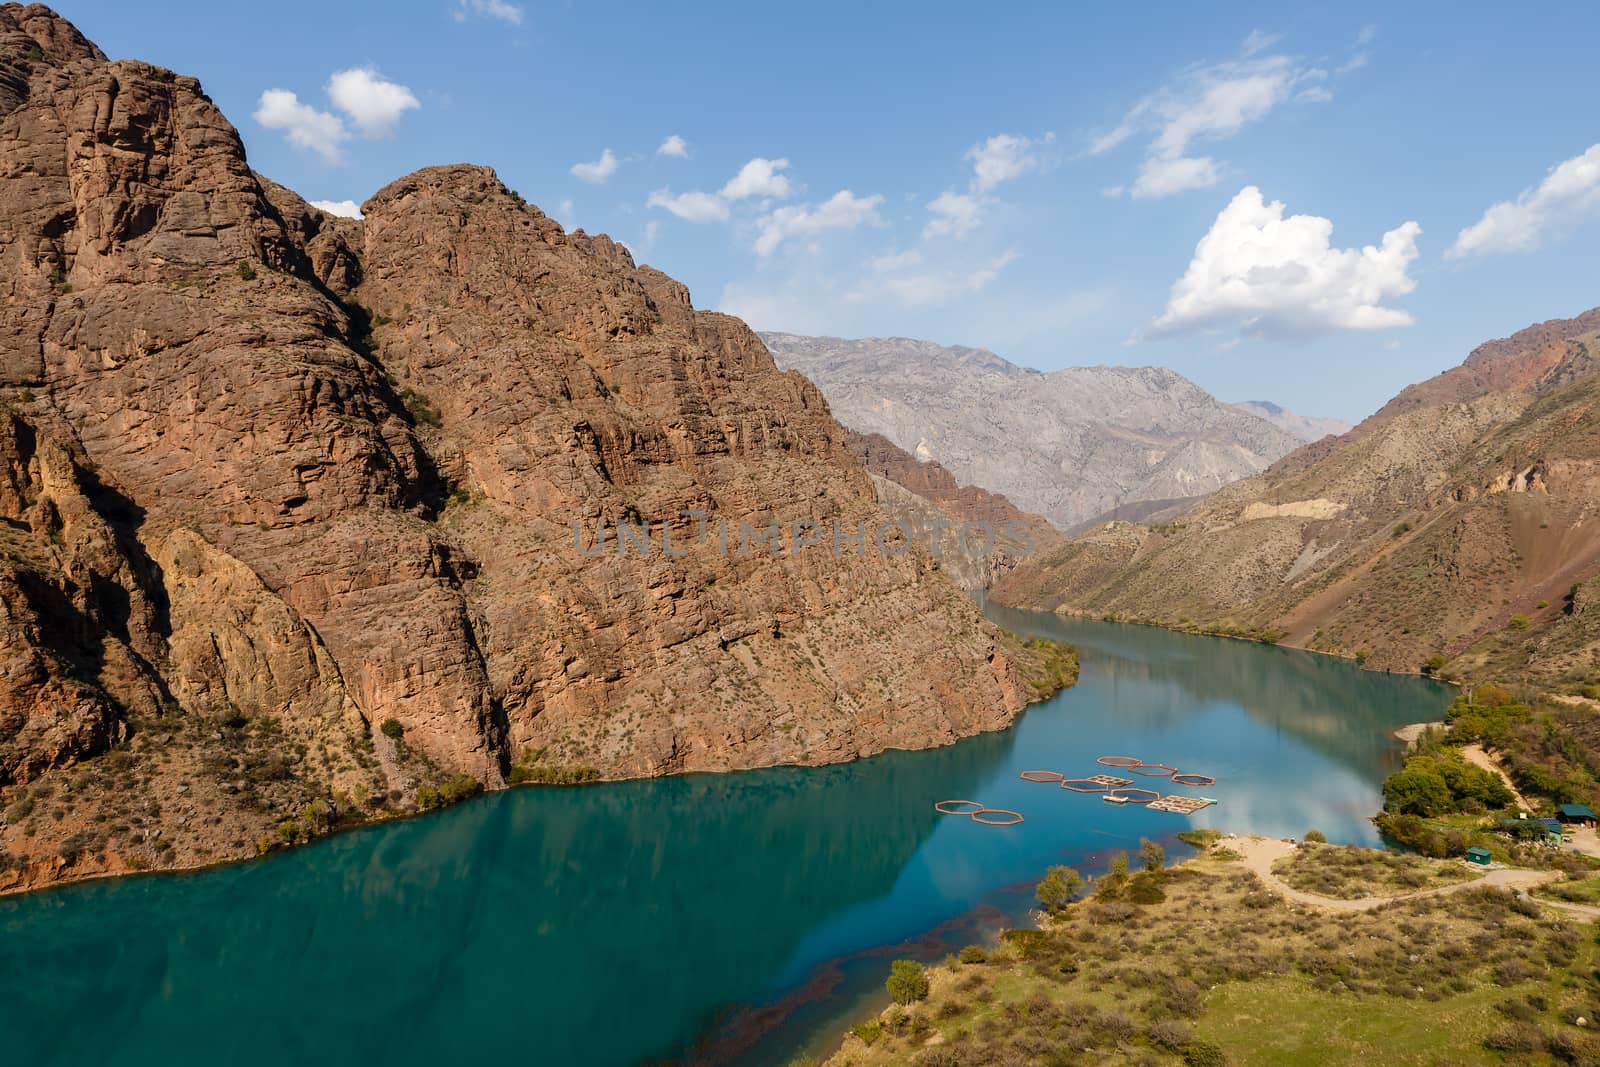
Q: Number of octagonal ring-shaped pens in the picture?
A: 8